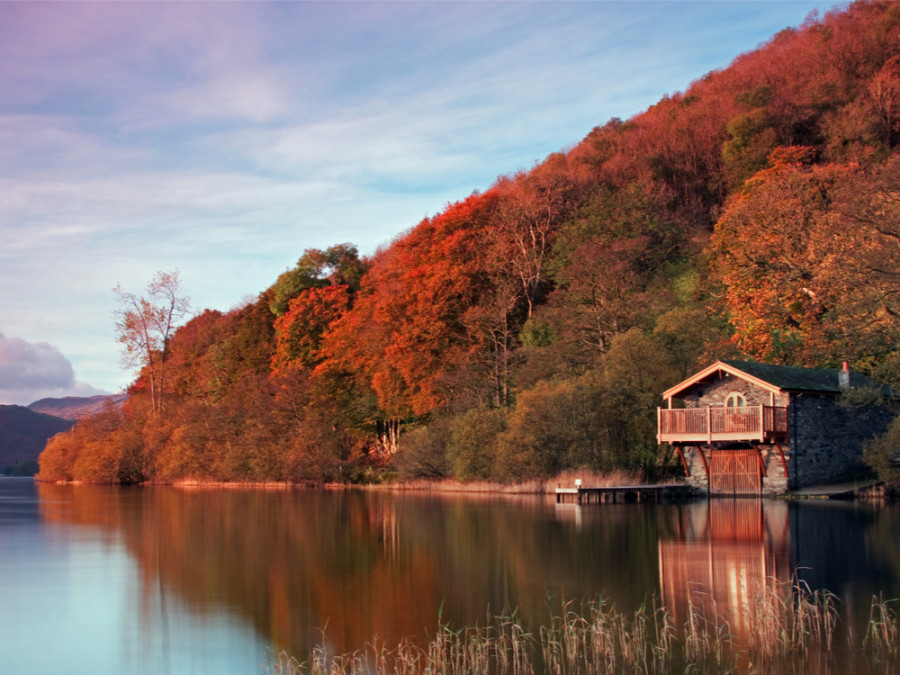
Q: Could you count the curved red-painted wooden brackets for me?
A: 4